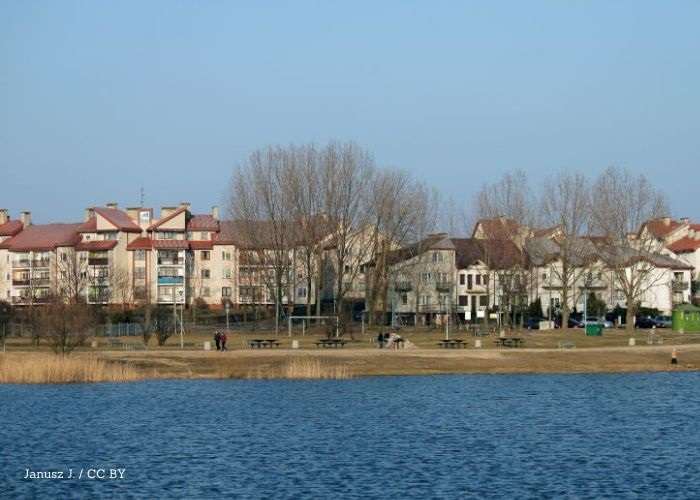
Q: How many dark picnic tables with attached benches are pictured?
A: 4